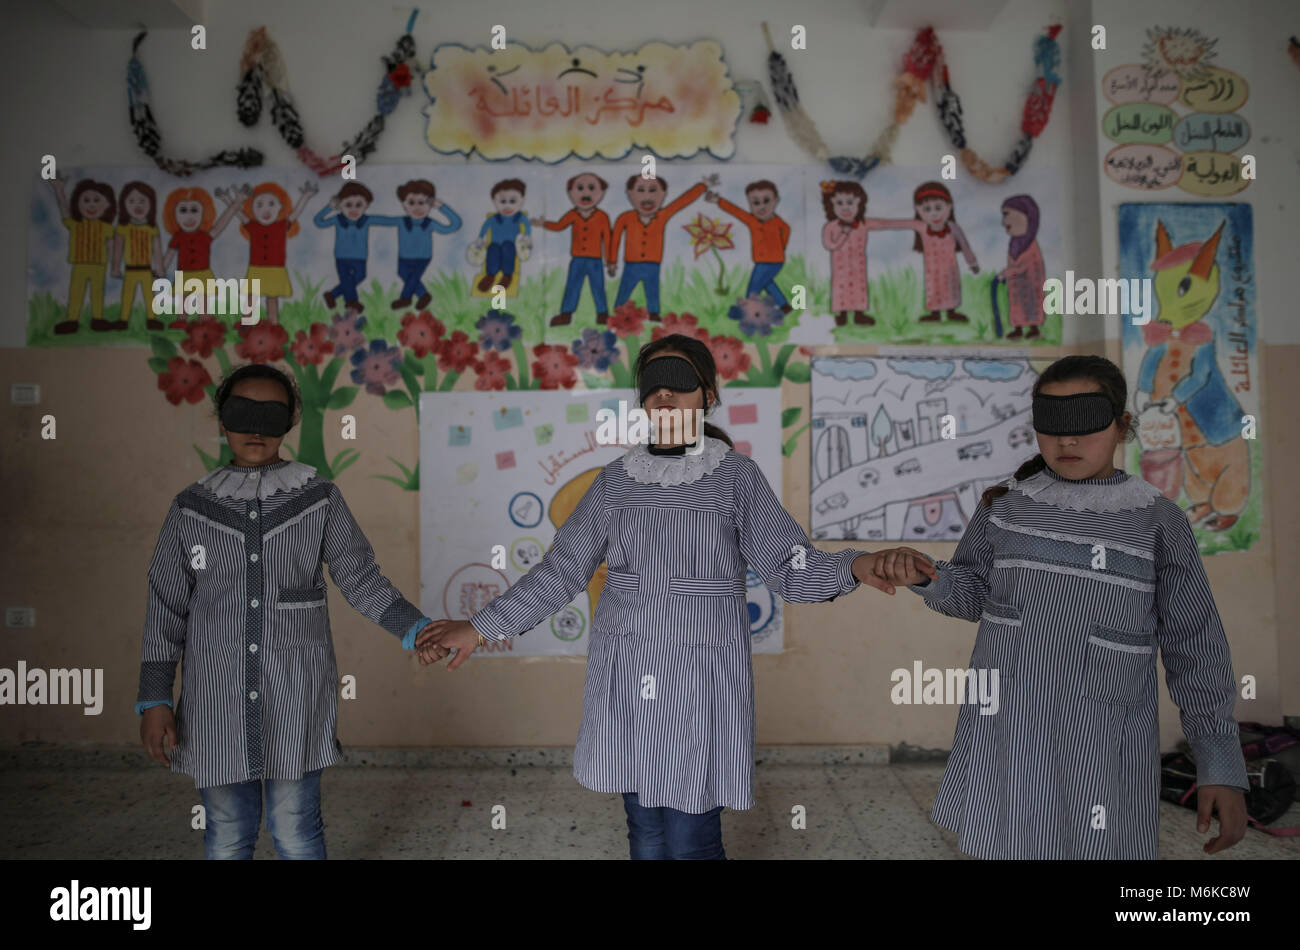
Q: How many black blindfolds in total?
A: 3